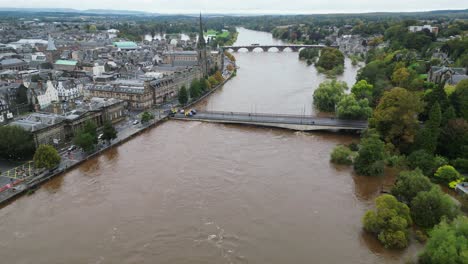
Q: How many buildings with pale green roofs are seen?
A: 2